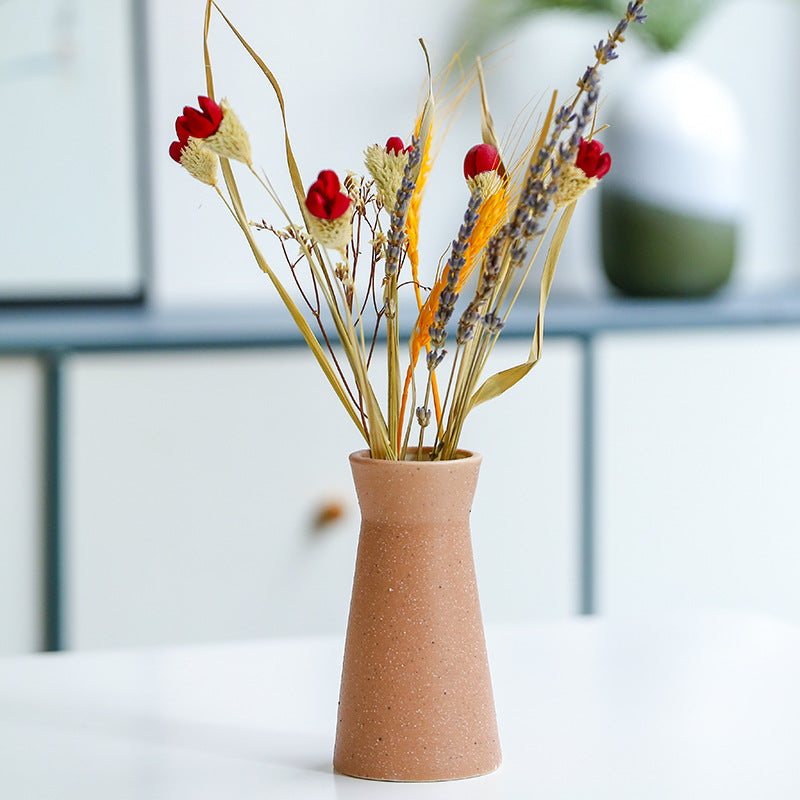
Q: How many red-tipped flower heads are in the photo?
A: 6